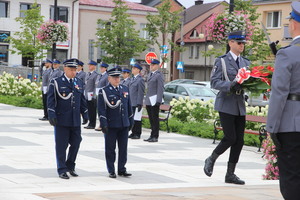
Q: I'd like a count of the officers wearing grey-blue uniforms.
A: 10